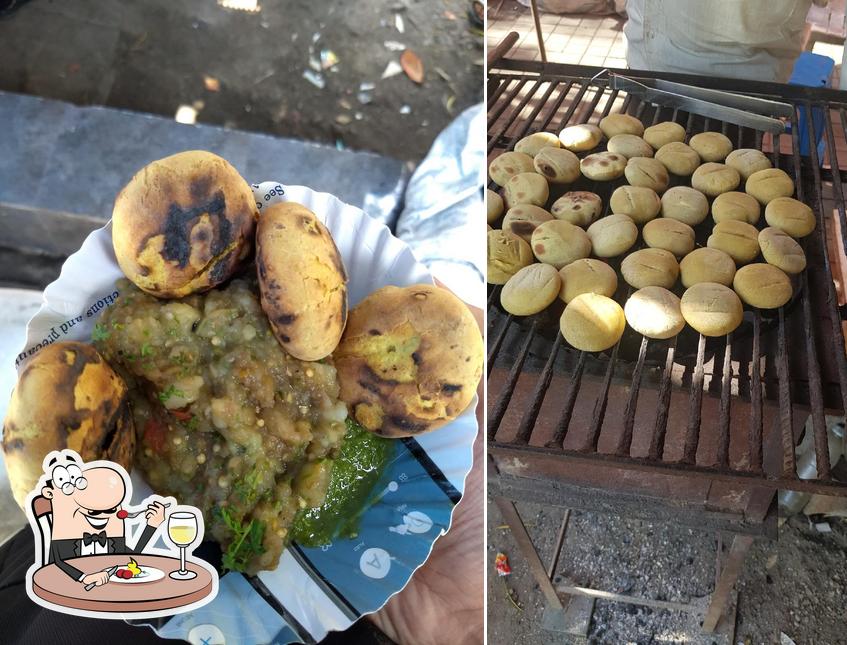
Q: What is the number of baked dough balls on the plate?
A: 4